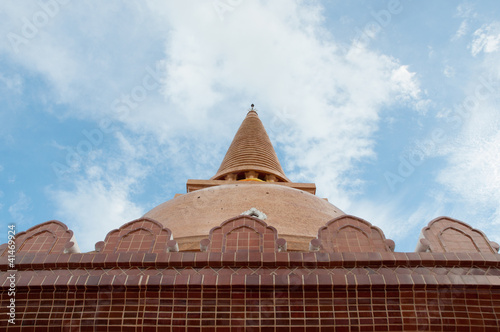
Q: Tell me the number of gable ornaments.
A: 5